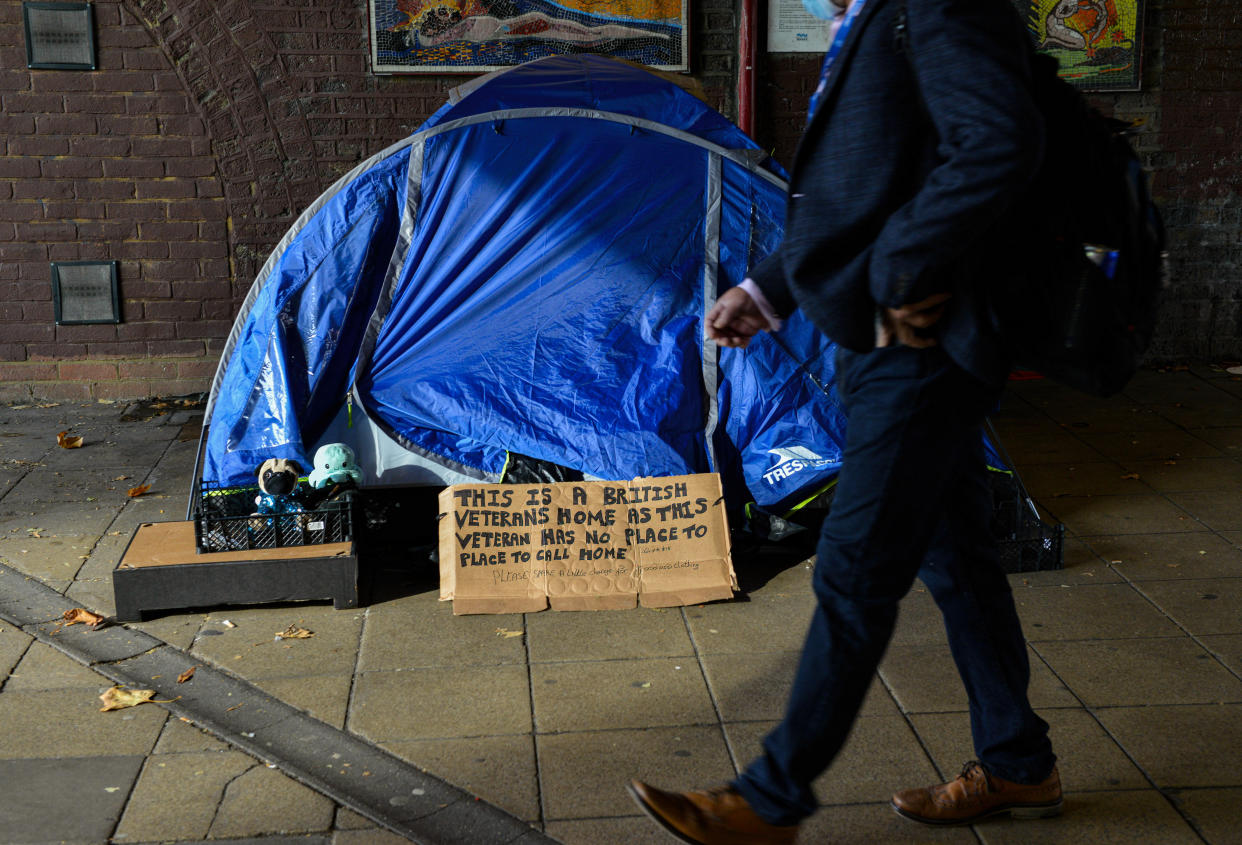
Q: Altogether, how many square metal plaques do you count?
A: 2